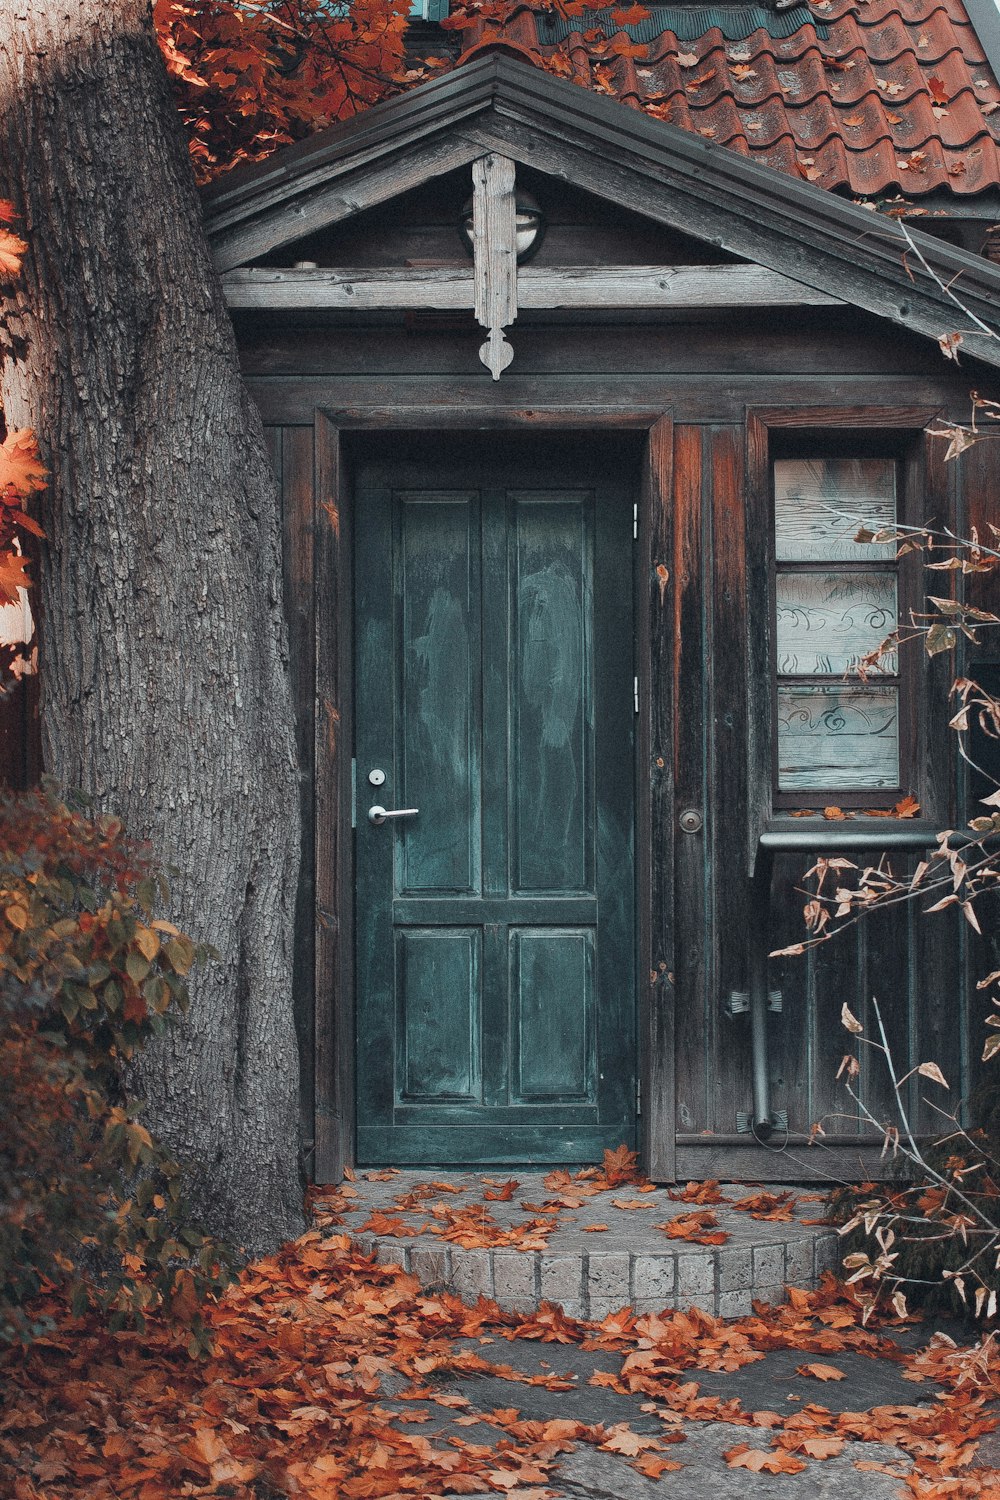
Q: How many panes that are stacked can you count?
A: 3